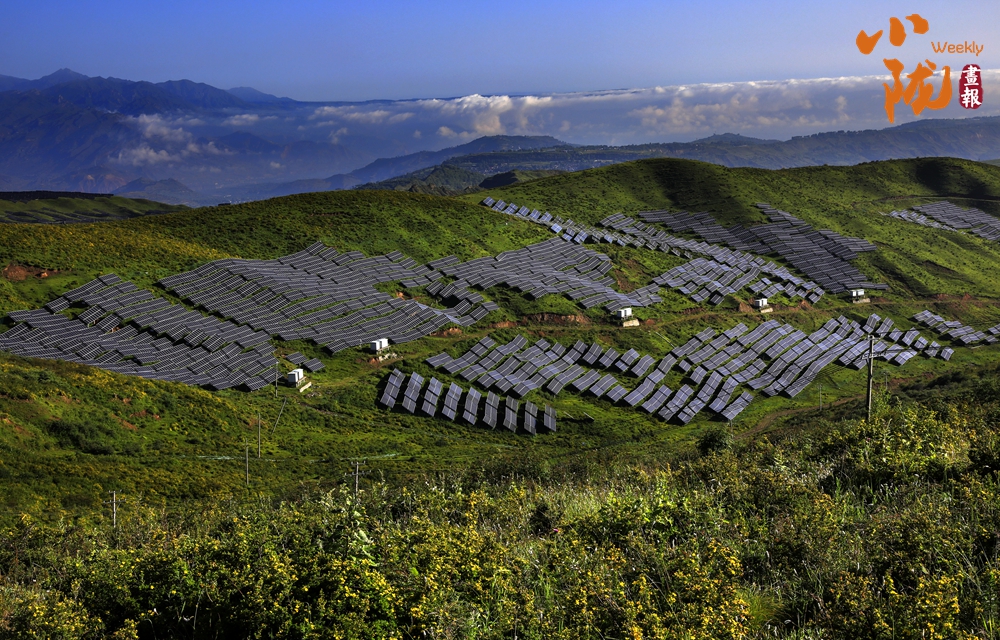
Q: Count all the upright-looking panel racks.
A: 9